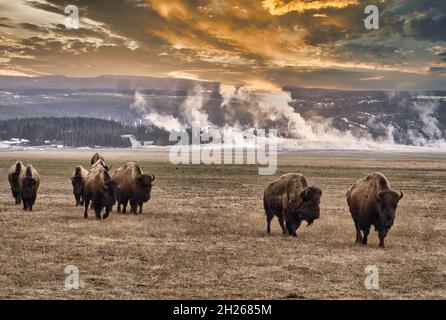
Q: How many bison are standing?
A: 8